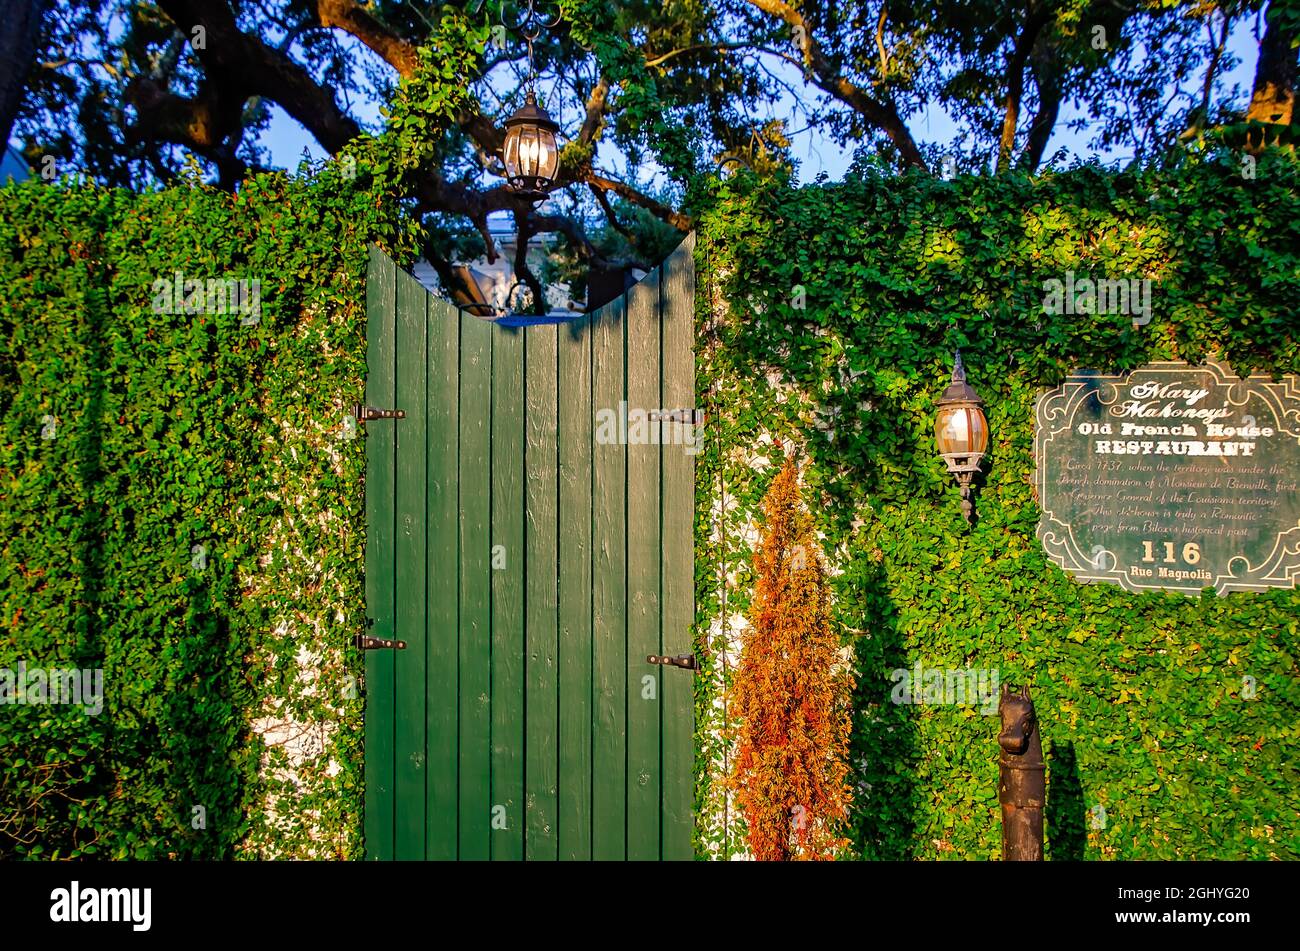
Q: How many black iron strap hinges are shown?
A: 4